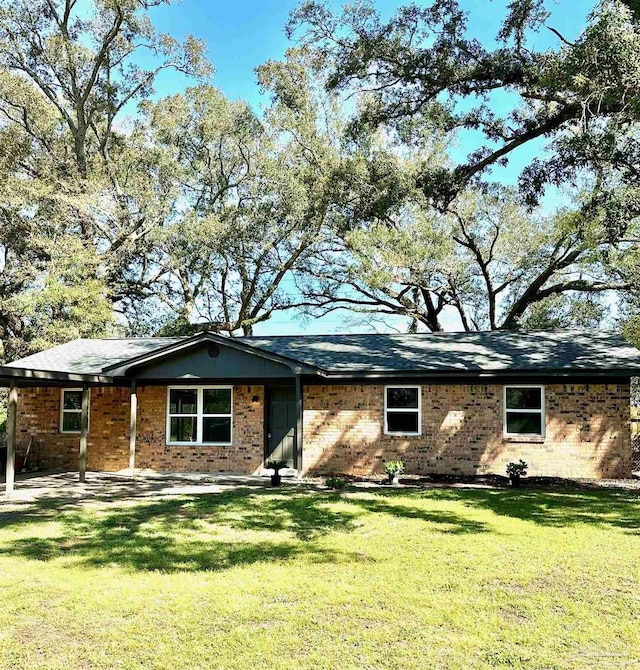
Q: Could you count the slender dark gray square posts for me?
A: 4